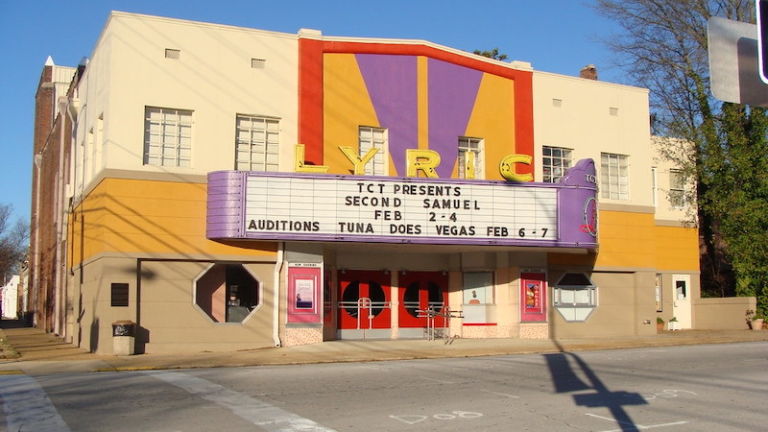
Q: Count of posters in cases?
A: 2